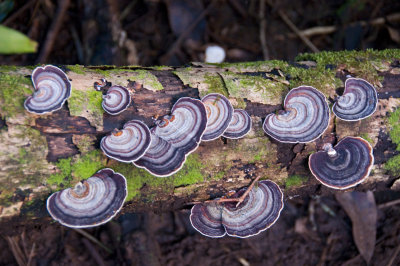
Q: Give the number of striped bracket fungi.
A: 11